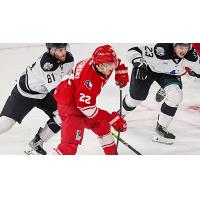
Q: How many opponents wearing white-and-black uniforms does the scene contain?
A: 2